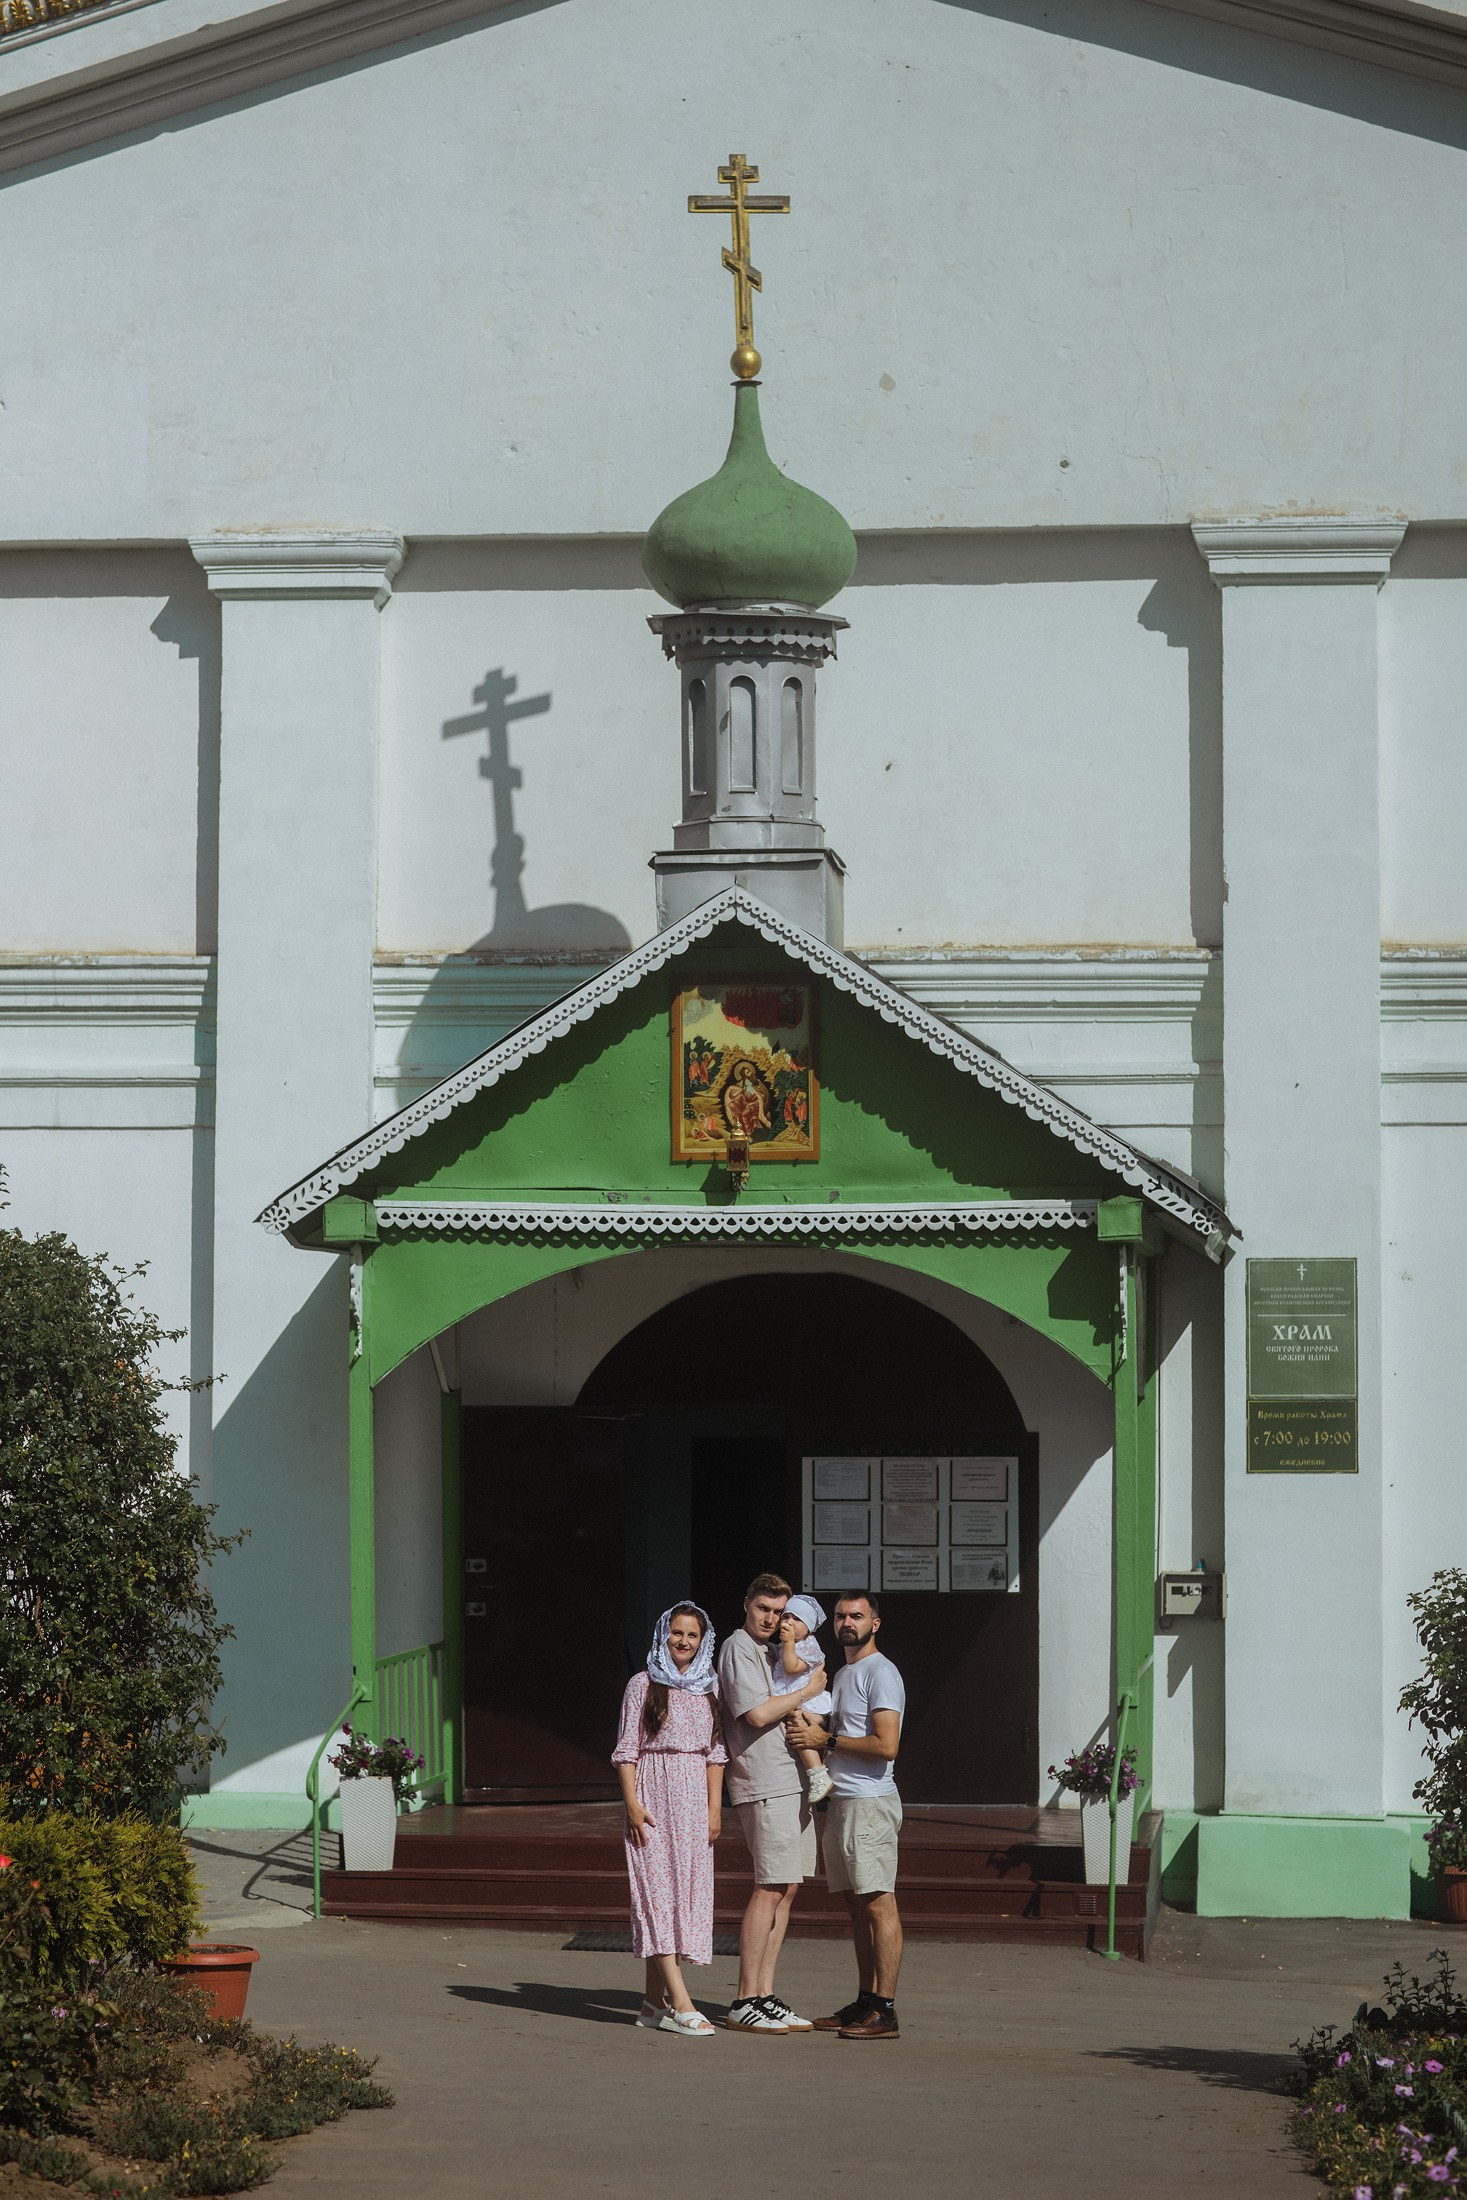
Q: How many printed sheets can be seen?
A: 9